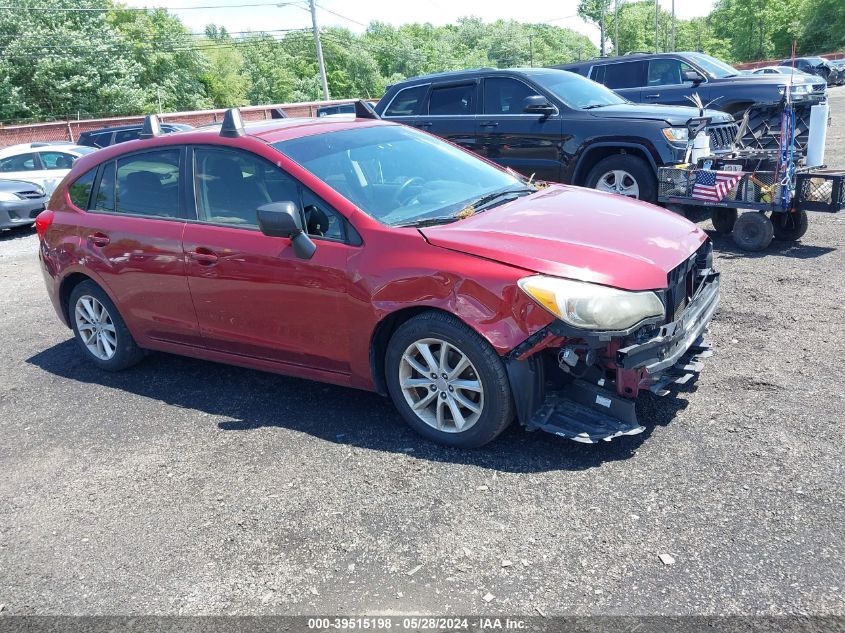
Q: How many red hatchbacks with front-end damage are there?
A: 1